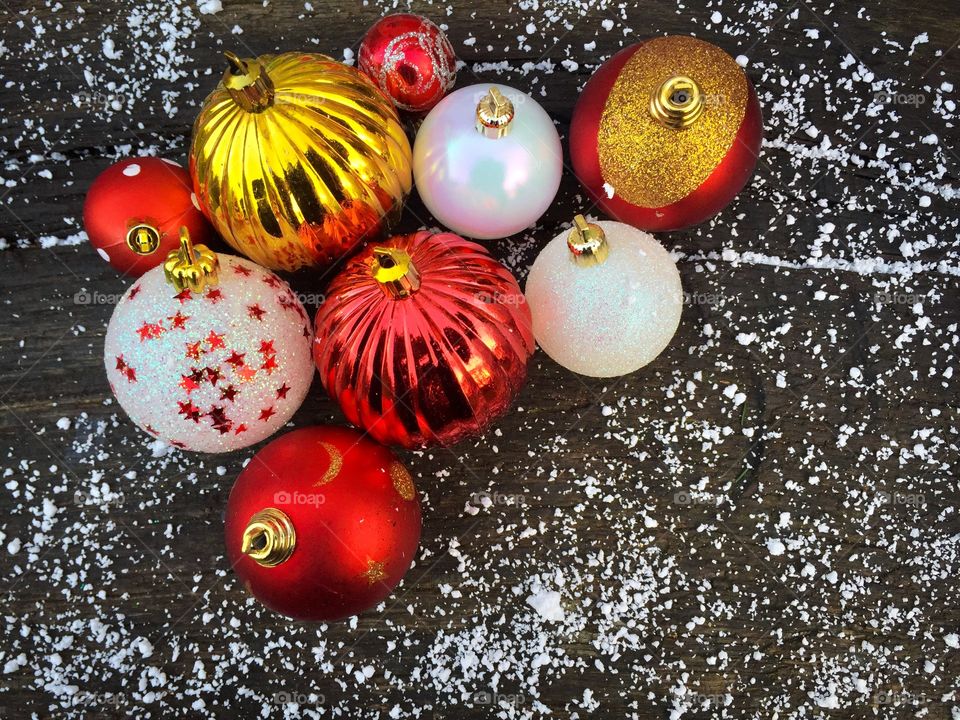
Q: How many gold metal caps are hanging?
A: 8